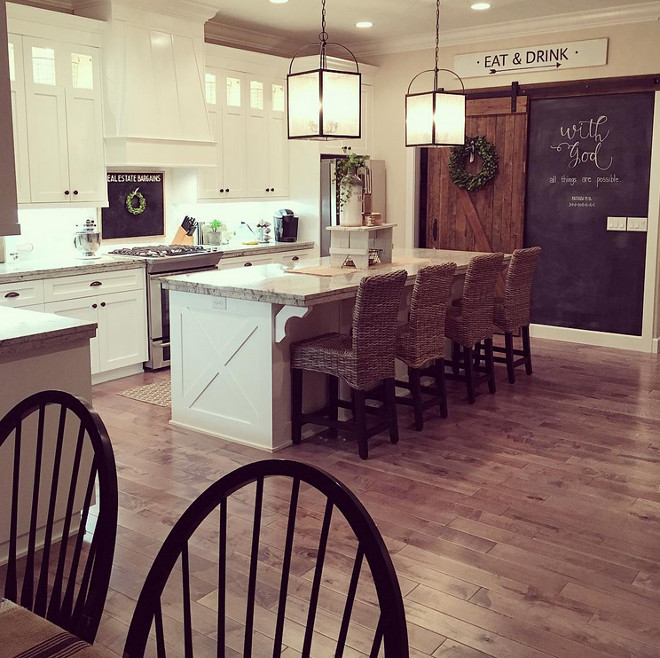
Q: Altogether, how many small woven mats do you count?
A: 1